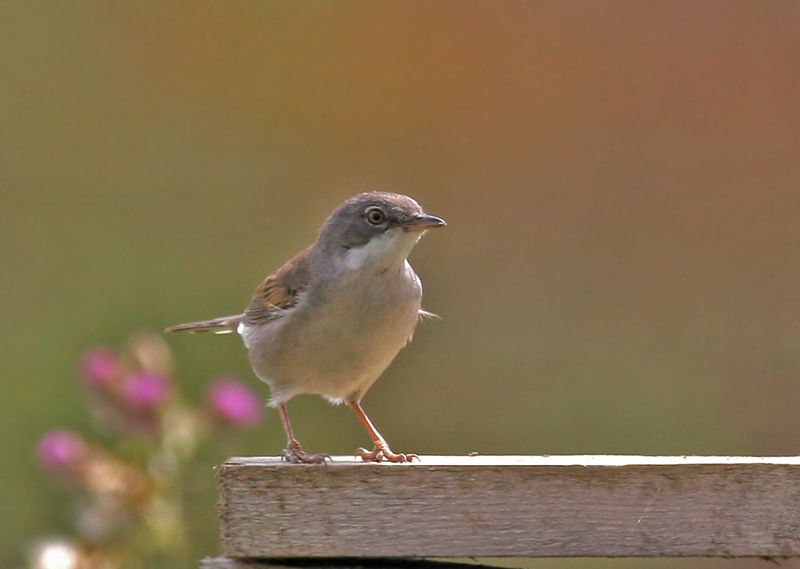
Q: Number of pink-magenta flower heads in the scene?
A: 4